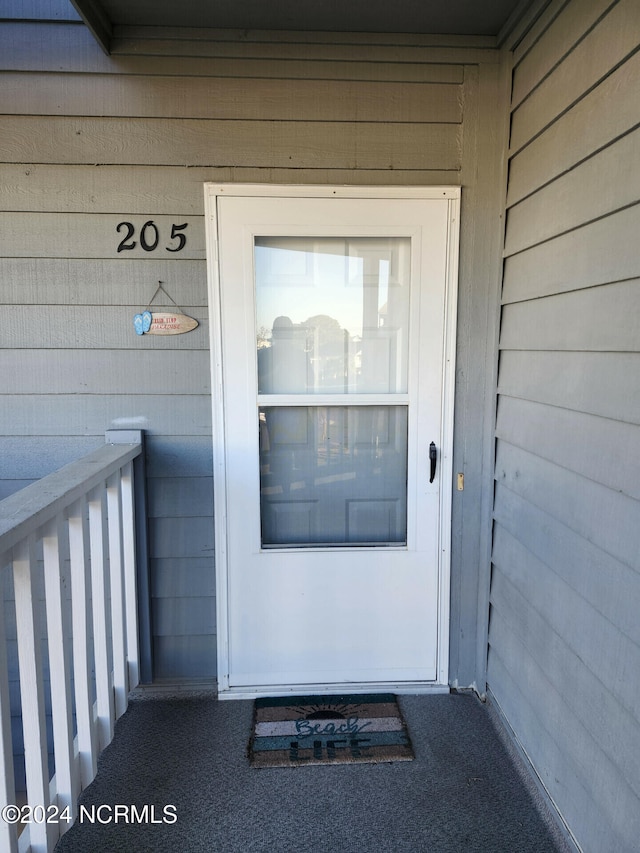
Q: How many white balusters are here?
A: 7